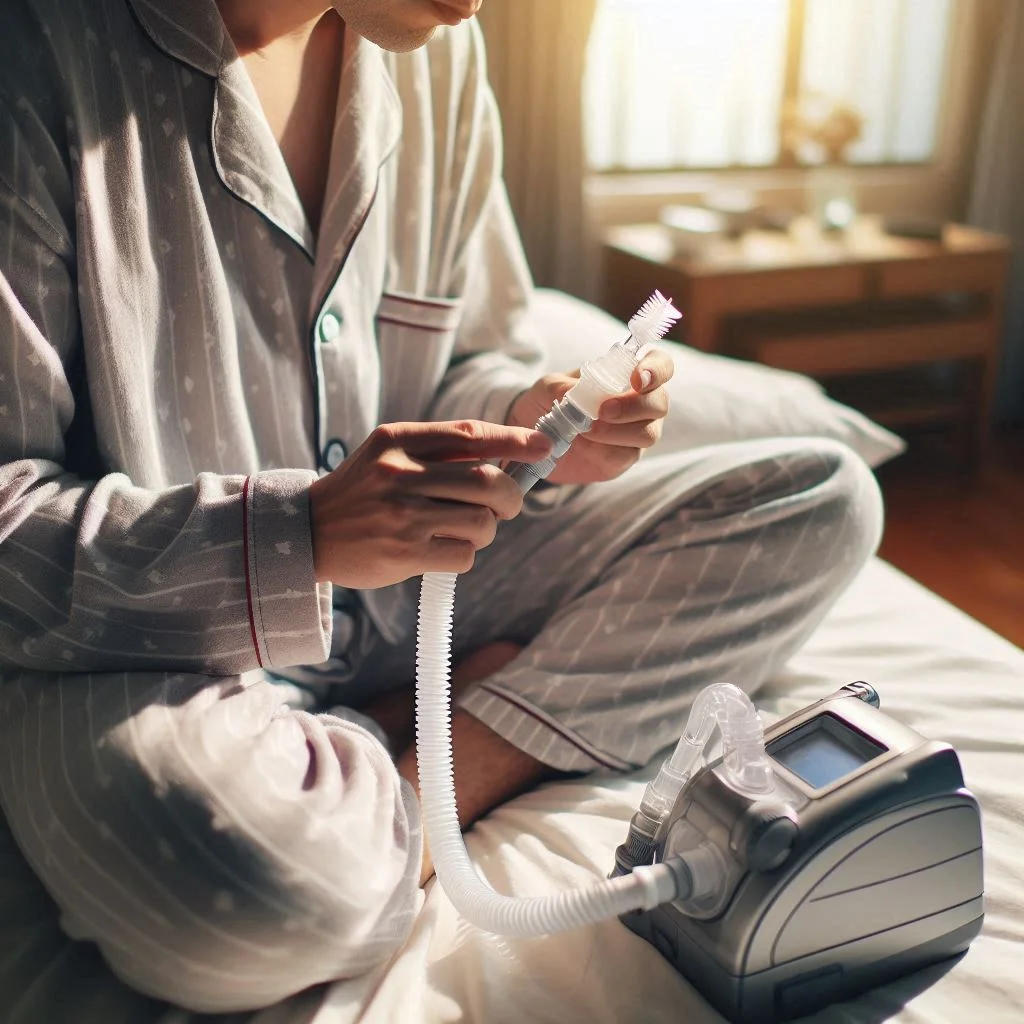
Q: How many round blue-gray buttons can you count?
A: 2